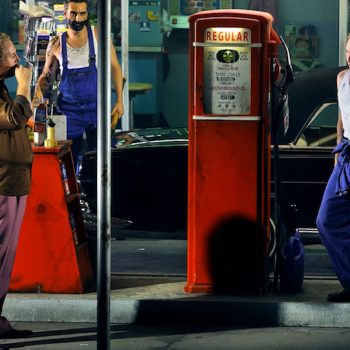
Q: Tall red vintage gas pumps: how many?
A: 1